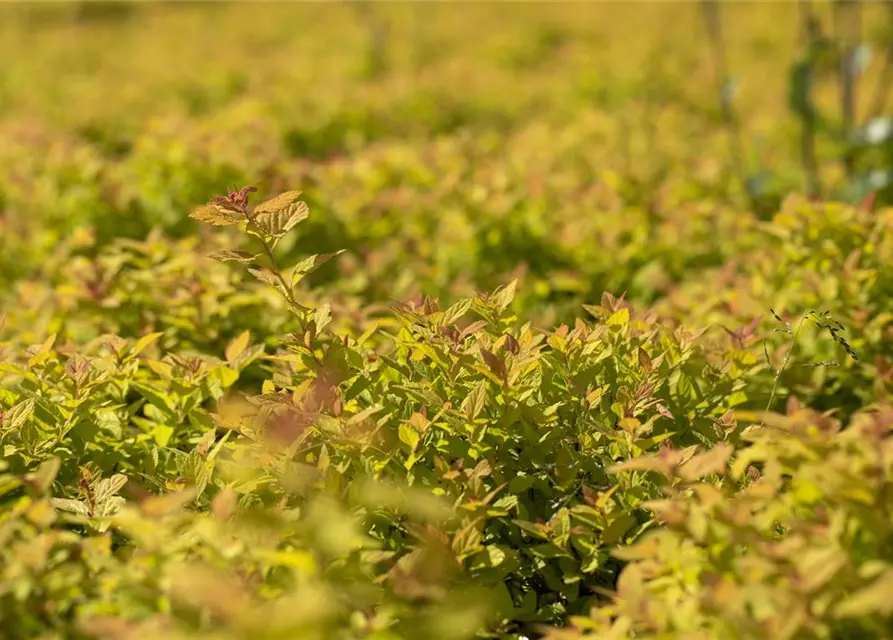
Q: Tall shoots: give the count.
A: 1